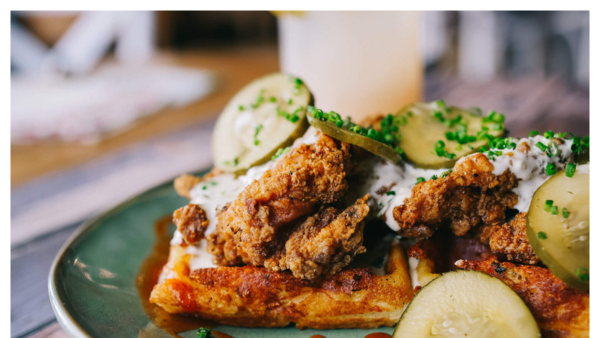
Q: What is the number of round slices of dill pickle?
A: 5